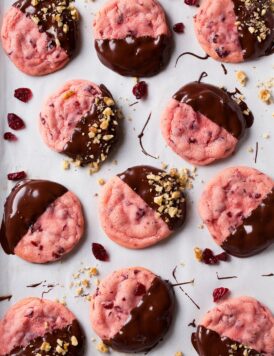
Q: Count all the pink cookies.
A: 11